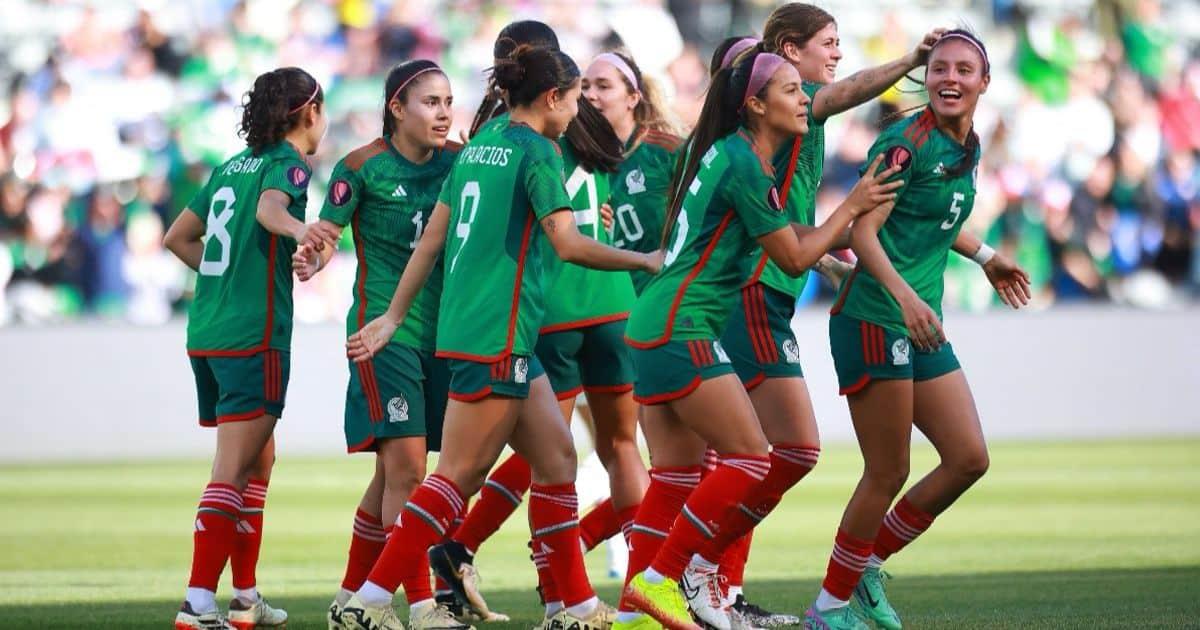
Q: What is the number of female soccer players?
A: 9